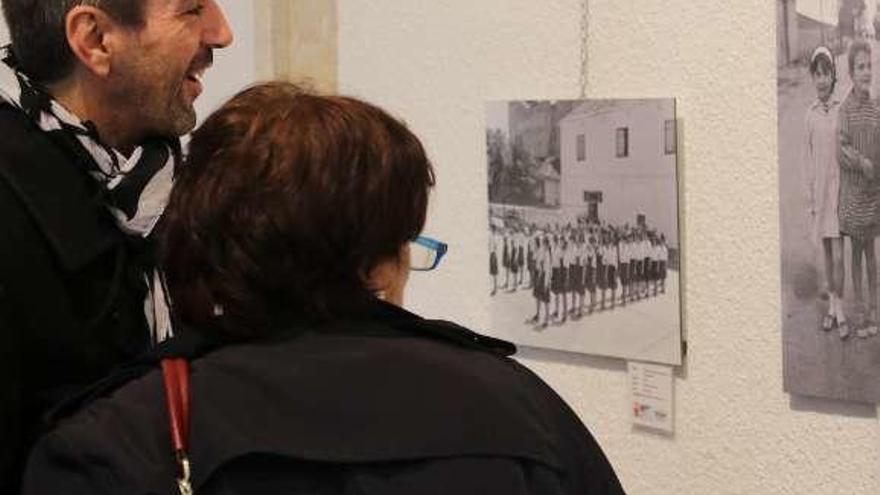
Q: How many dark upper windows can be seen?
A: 3